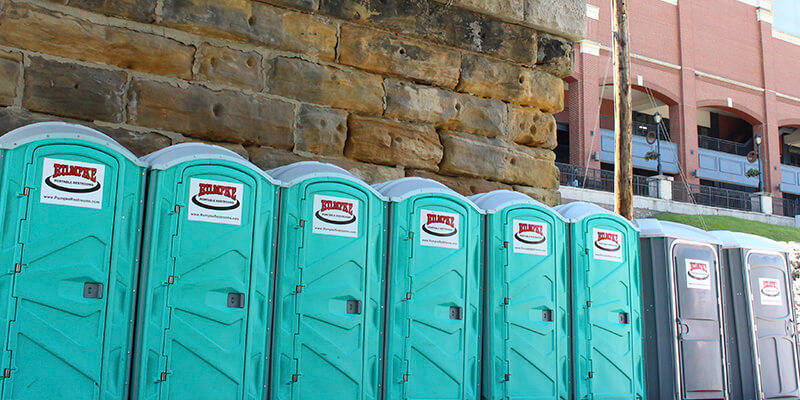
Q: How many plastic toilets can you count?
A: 8